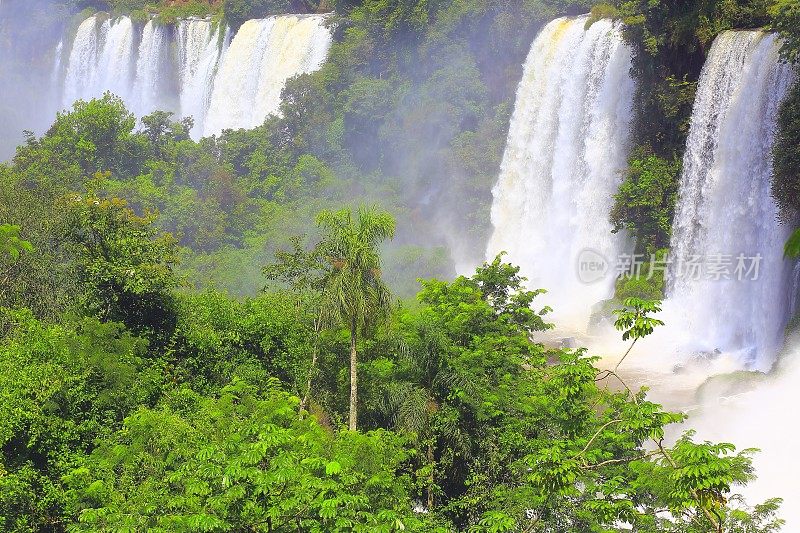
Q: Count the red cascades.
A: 0